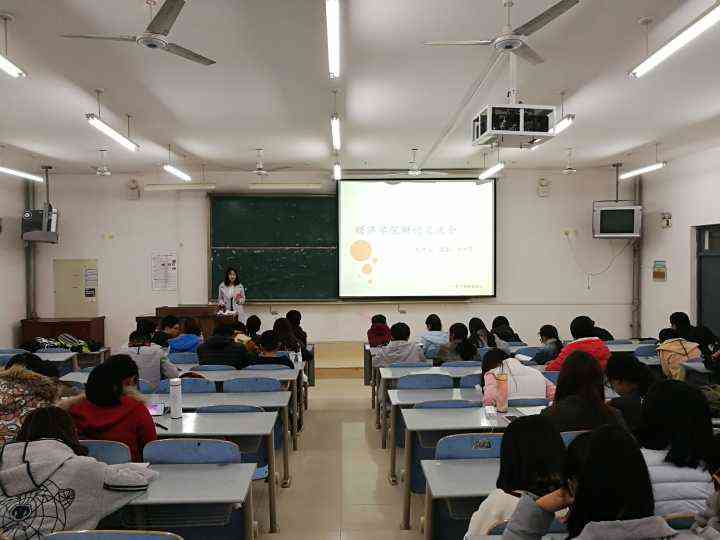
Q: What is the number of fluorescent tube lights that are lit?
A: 11